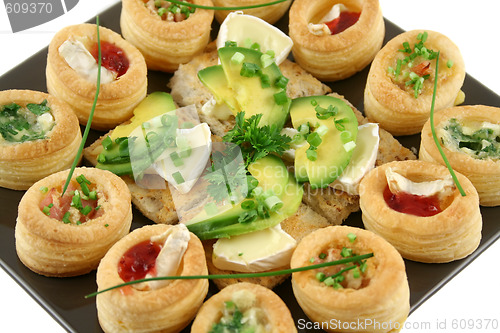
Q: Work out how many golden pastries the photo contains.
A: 12